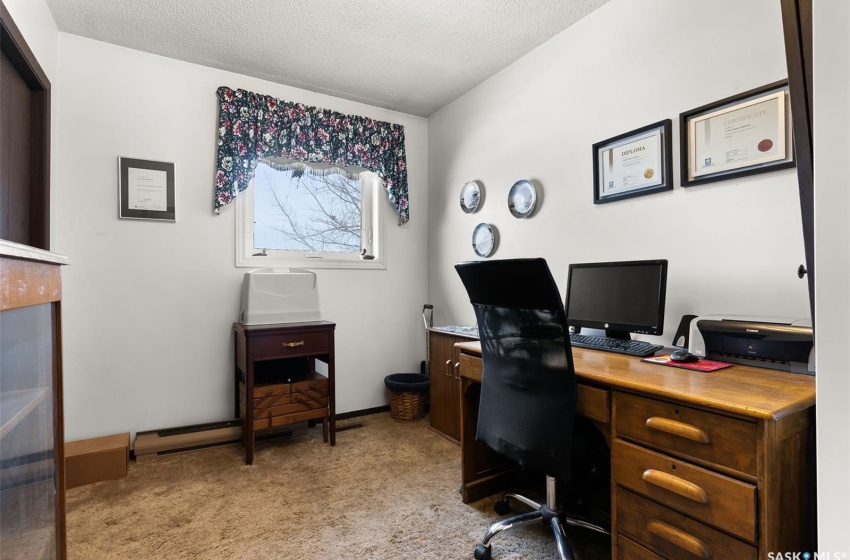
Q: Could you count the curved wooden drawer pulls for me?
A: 3